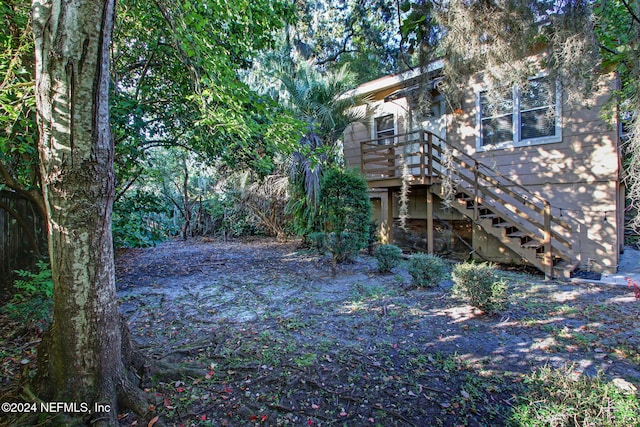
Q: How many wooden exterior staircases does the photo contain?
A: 1